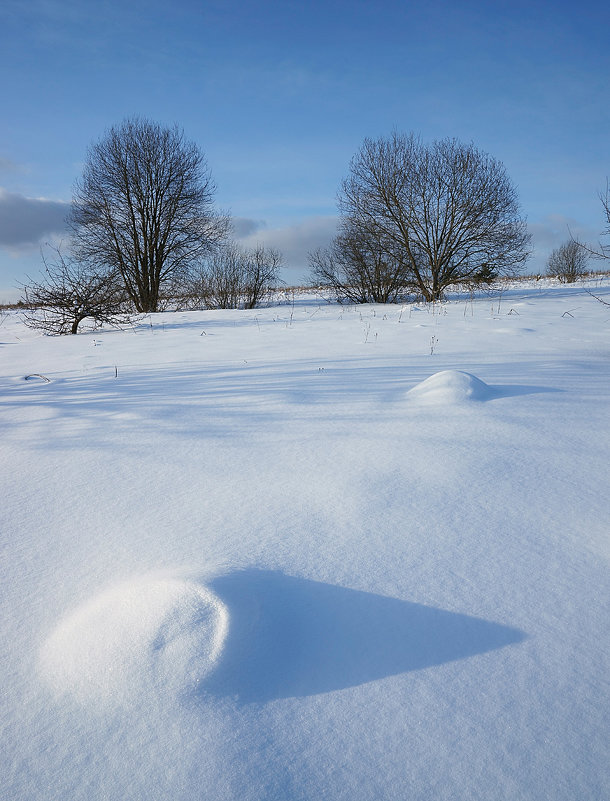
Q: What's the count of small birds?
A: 0